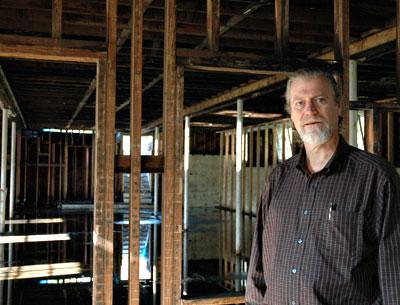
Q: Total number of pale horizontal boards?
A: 3